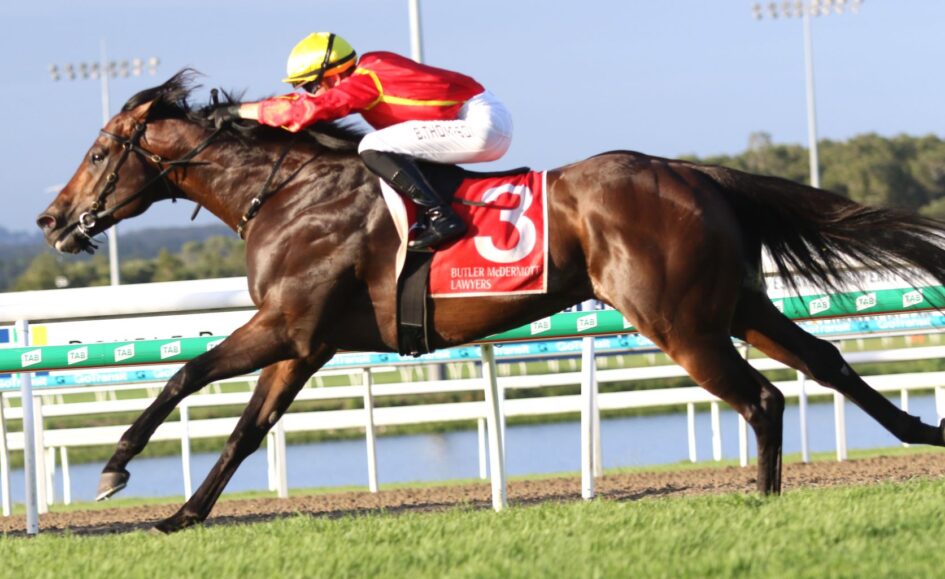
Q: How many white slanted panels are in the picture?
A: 12